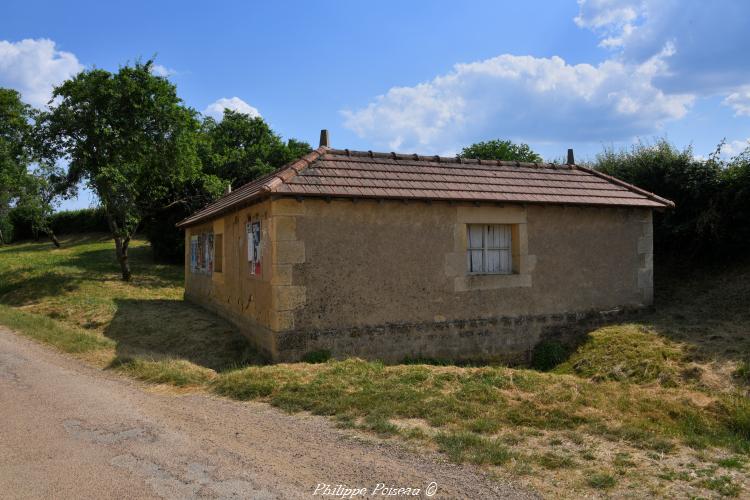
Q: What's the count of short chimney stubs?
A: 2